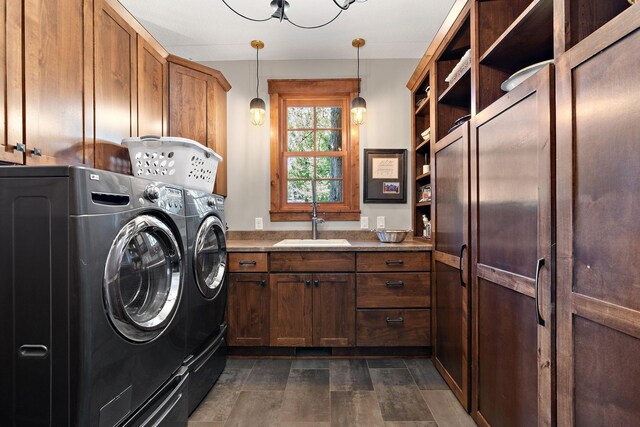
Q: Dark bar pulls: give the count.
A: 6